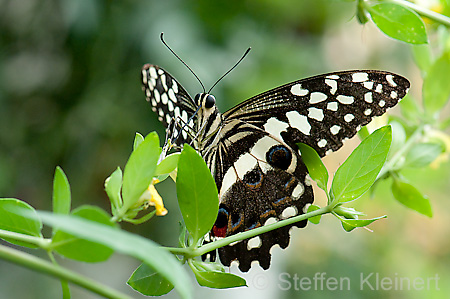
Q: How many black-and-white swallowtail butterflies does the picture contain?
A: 1